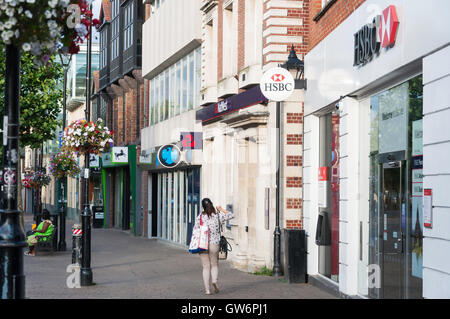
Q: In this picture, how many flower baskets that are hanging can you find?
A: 4